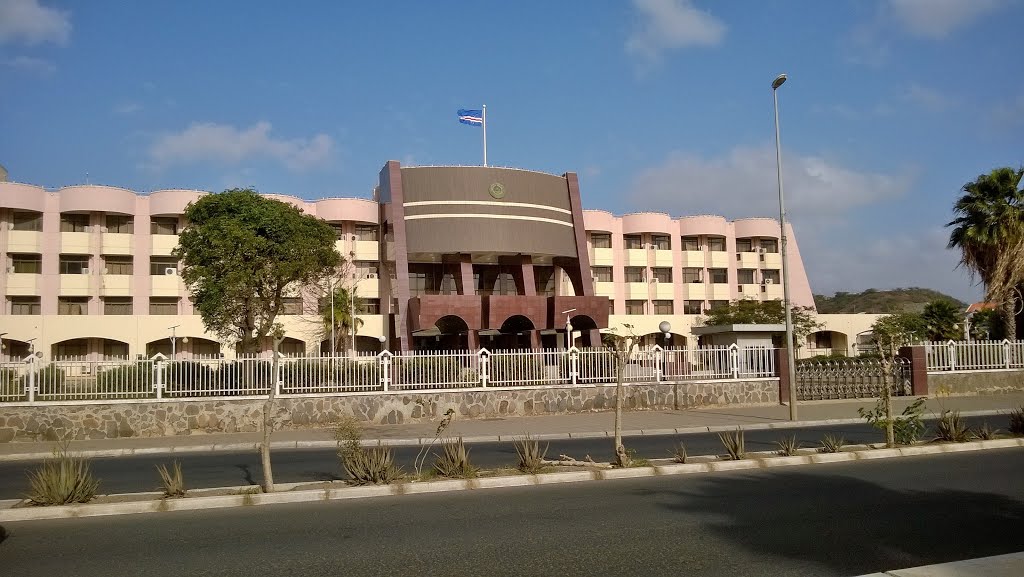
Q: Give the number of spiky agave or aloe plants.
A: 12